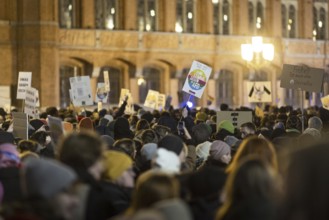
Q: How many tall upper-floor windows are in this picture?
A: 8